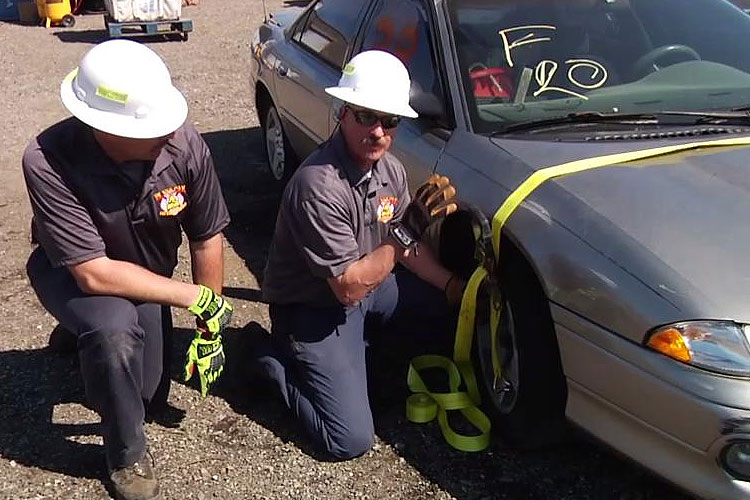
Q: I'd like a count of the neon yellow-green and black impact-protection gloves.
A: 2